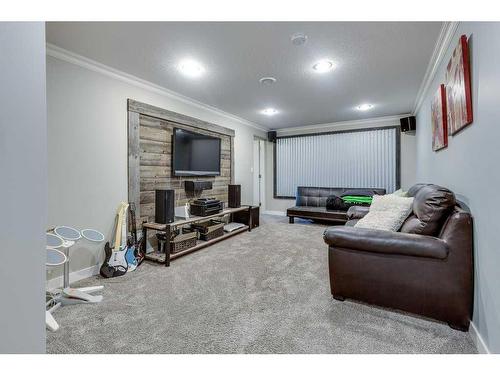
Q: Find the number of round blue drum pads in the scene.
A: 4